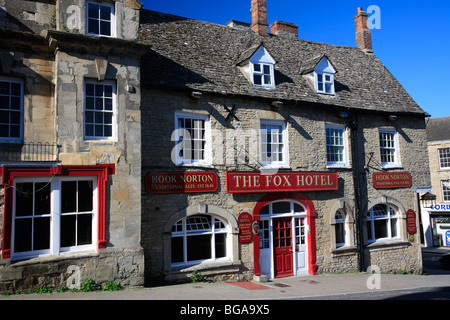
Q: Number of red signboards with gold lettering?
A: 5